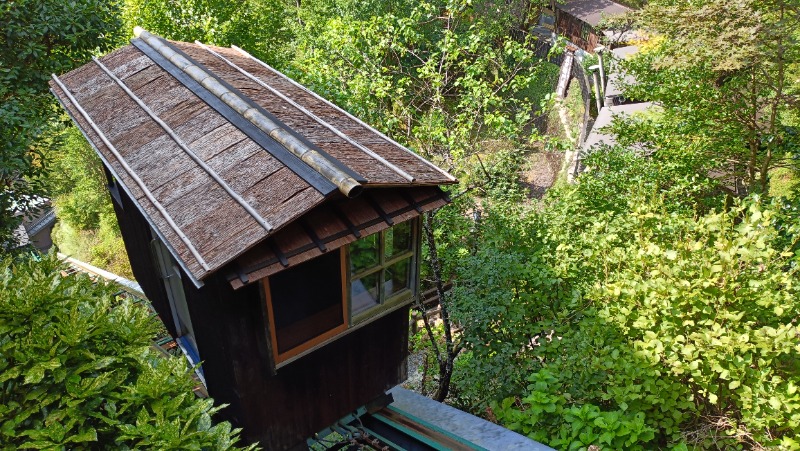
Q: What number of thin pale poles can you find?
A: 4